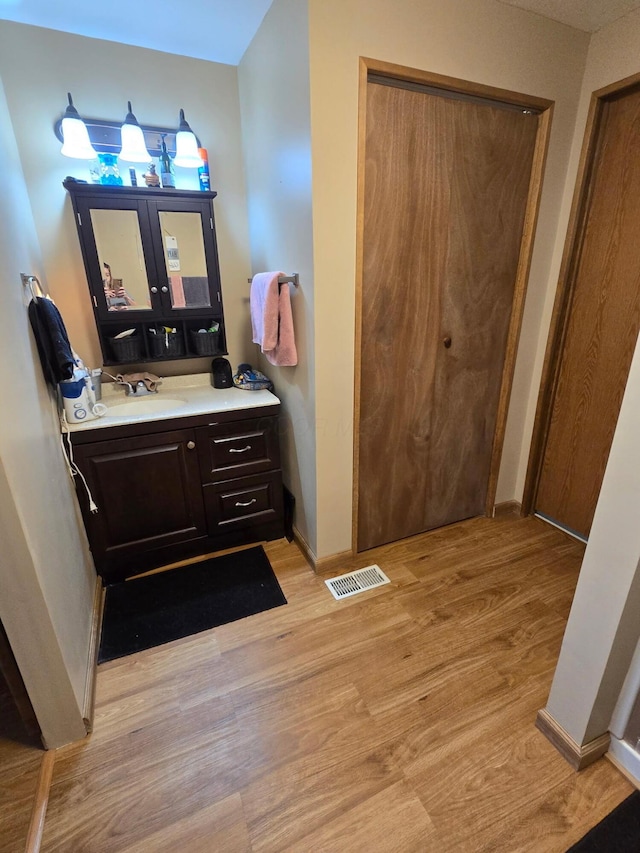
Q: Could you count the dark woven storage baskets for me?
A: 3